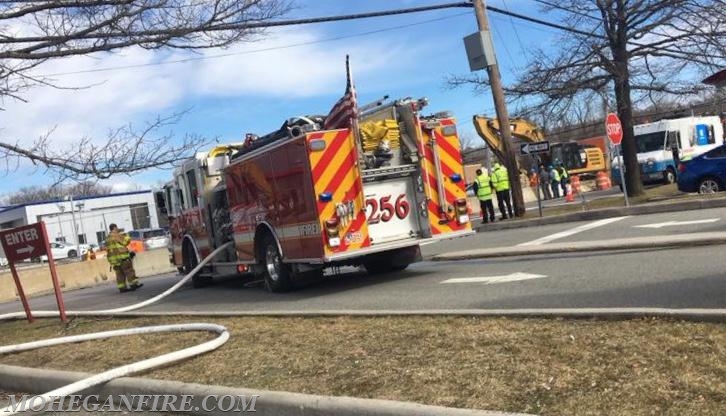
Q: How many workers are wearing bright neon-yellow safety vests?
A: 4